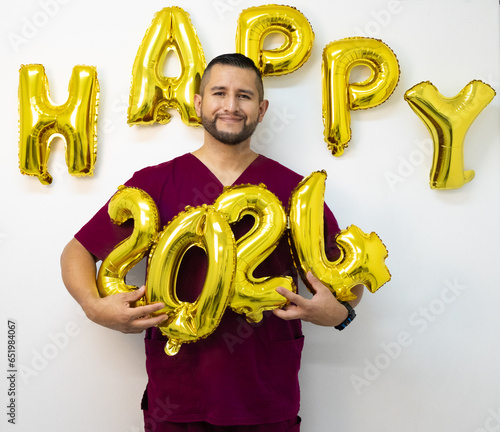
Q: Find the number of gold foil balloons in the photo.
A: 9